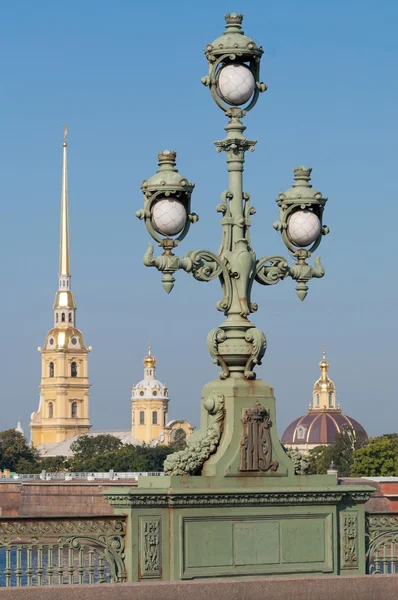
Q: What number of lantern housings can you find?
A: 3